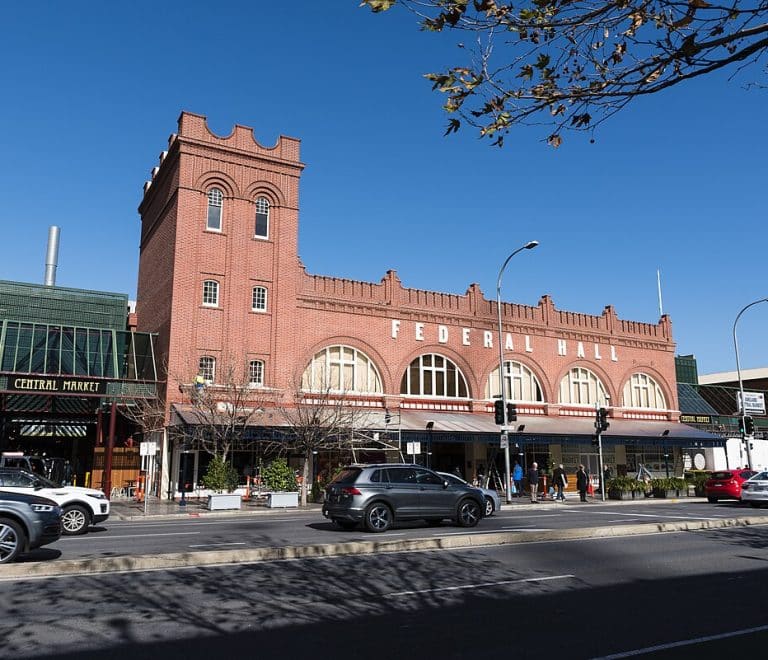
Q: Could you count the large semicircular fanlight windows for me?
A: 5